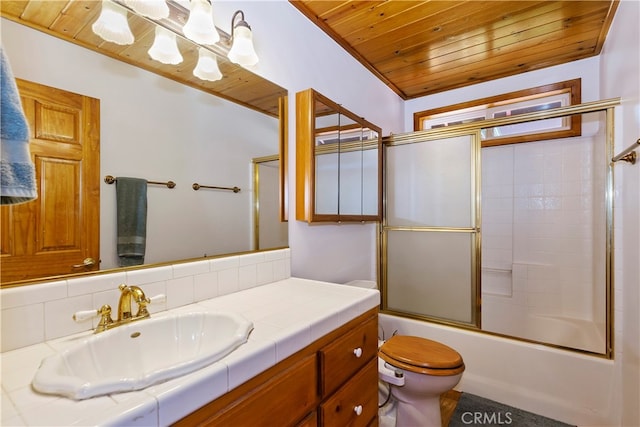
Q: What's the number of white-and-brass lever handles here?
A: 2